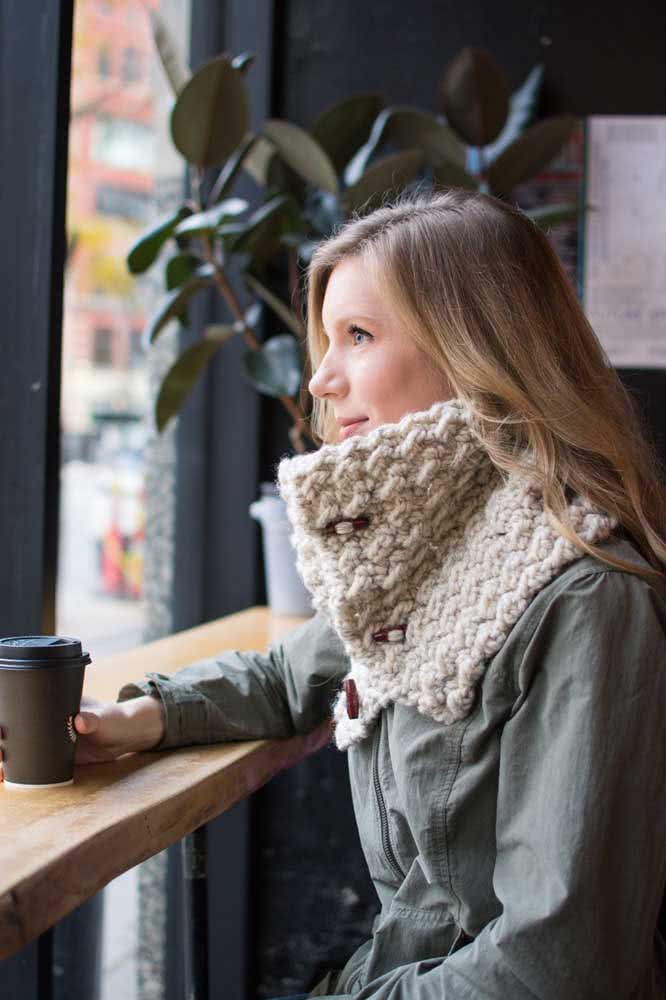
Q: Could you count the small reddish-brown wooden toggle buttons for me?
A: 3